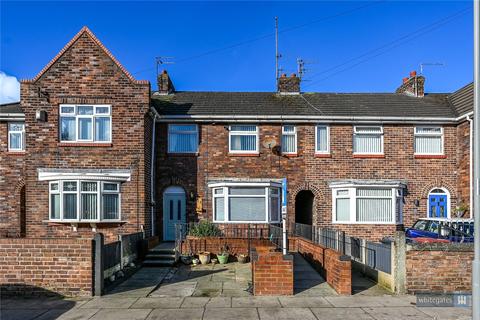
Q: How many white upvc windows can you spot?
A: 11